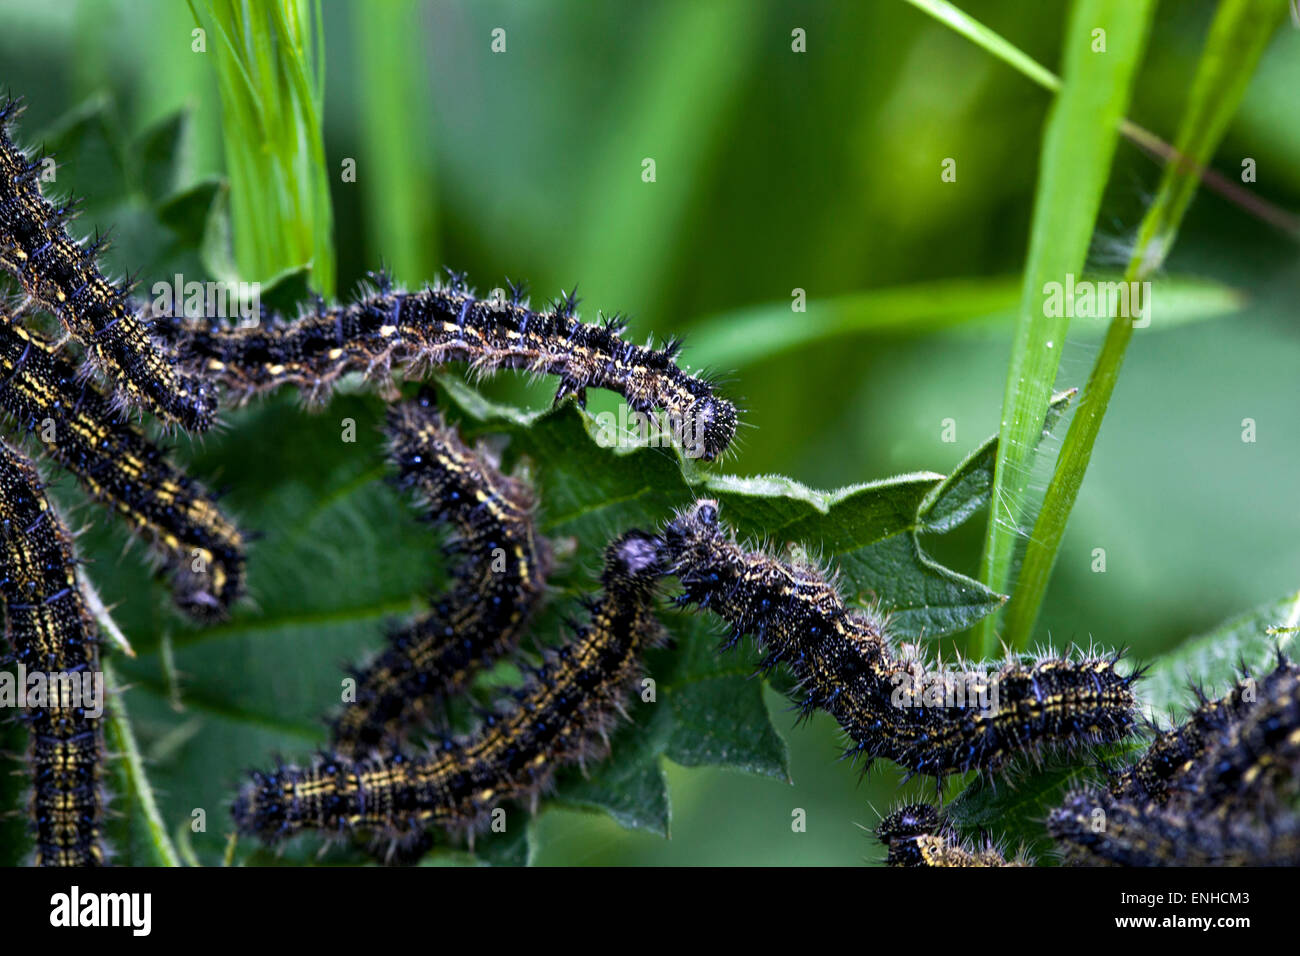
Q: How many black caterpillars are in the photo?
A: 11